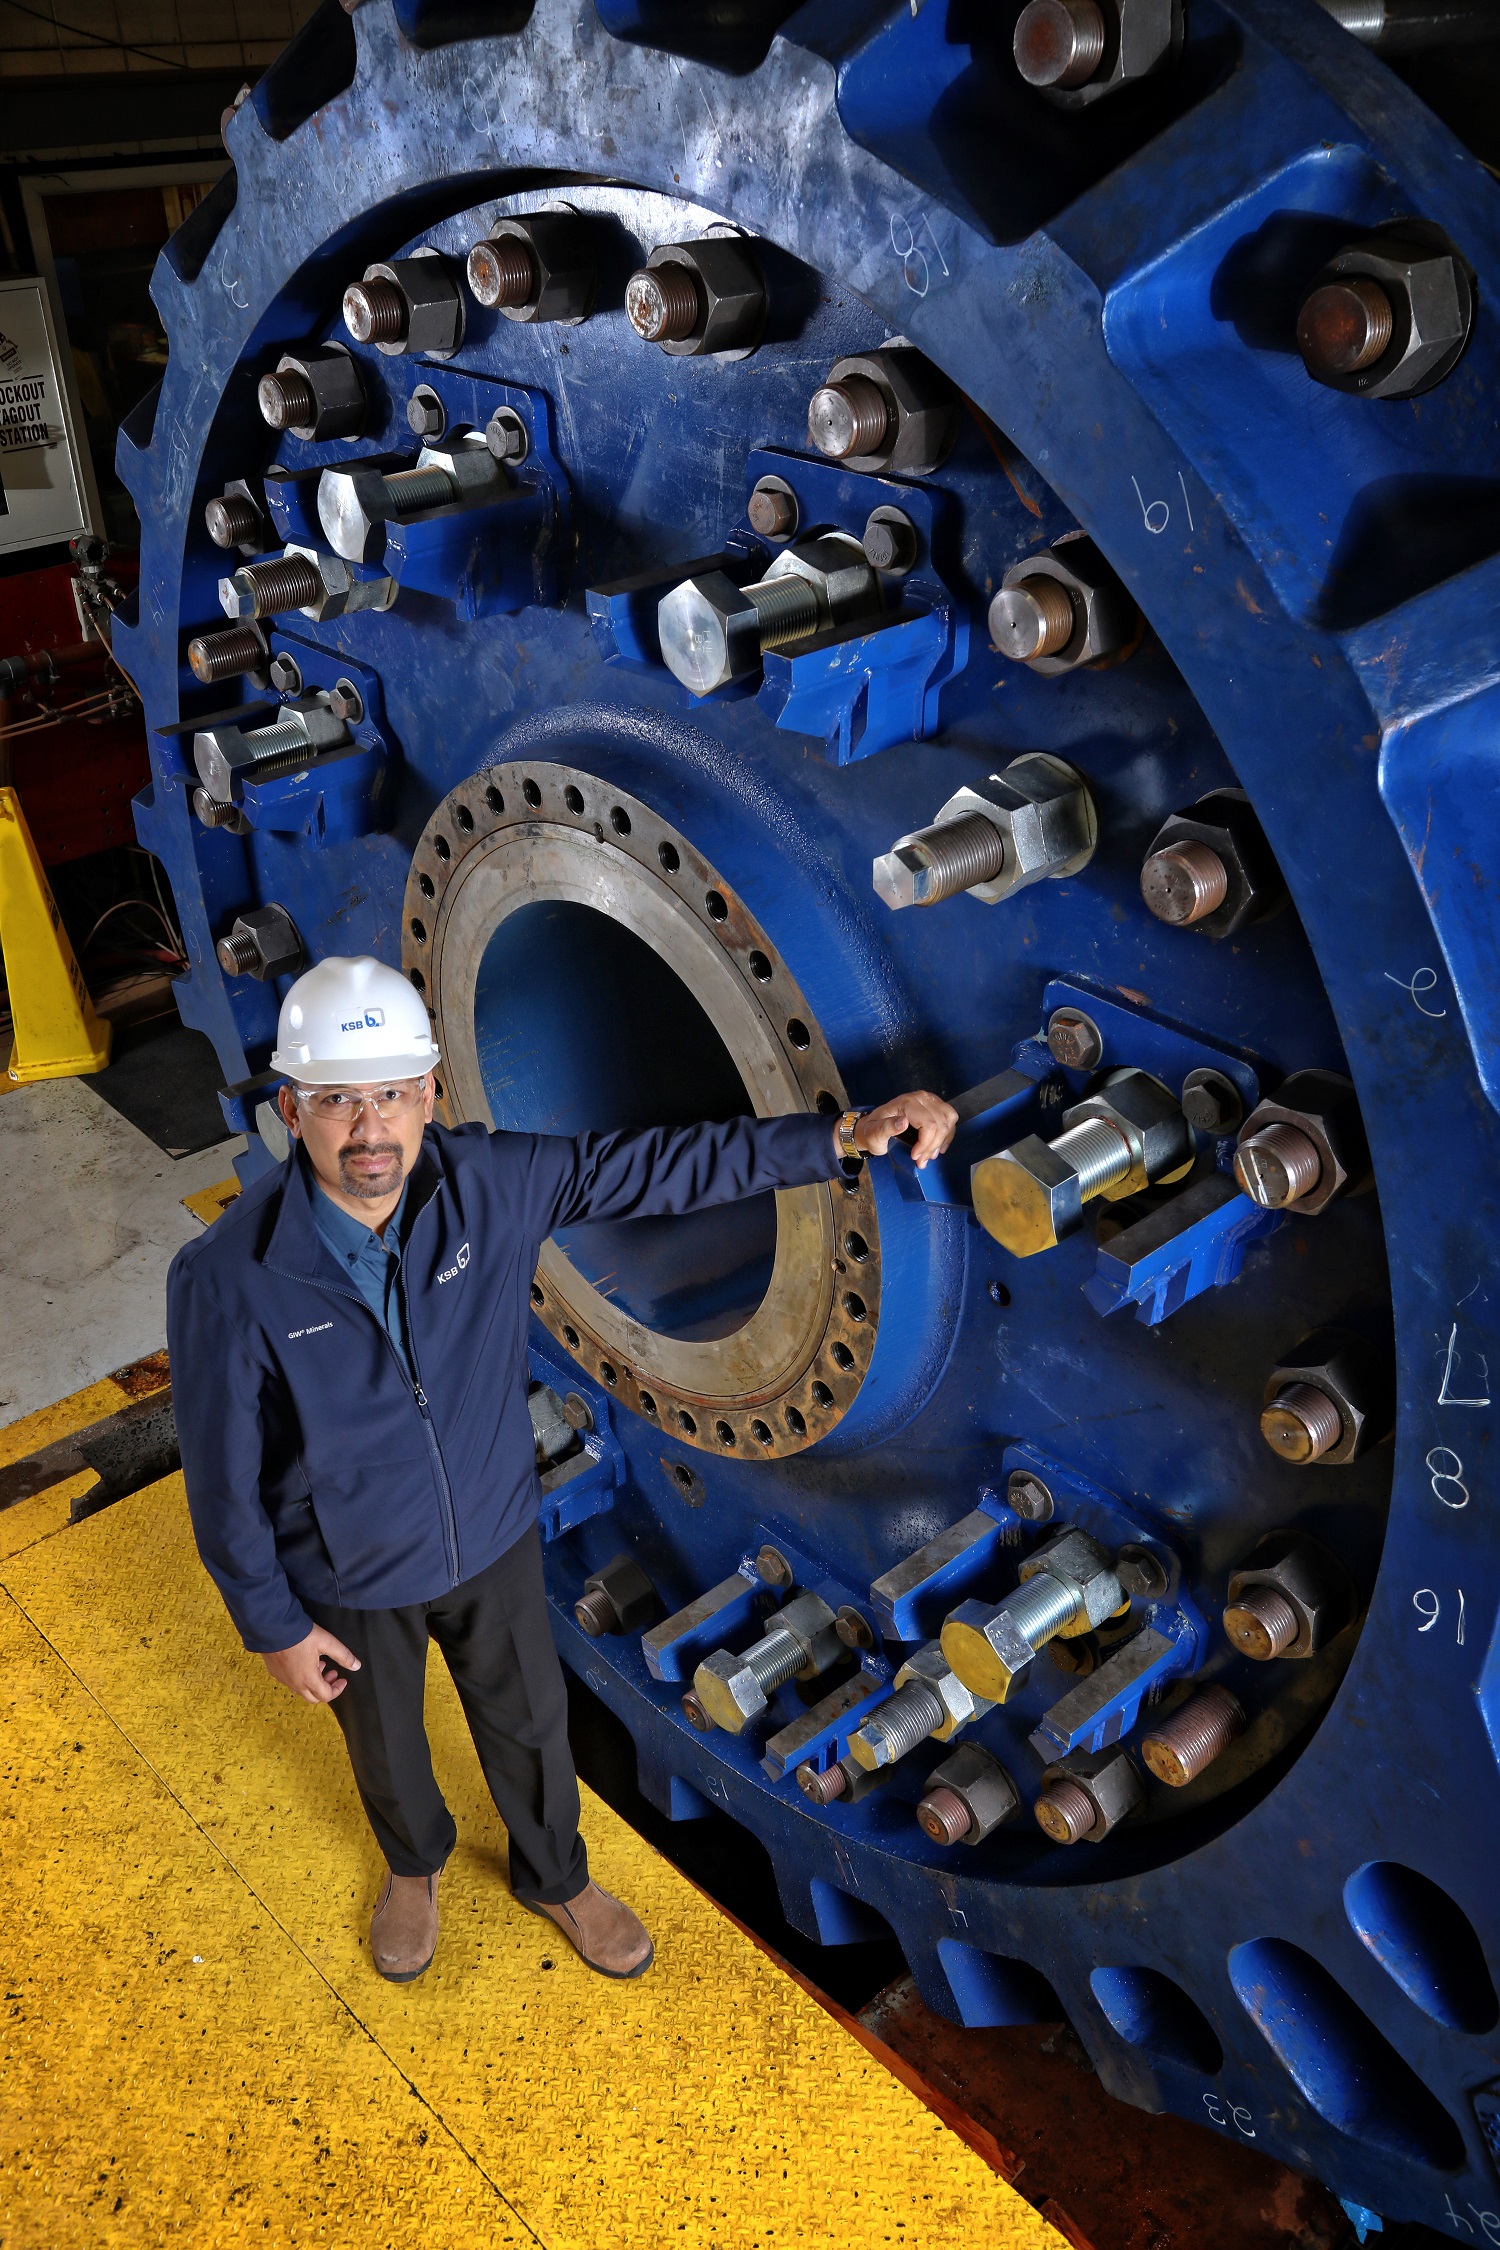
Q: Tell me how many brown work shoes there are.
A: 2